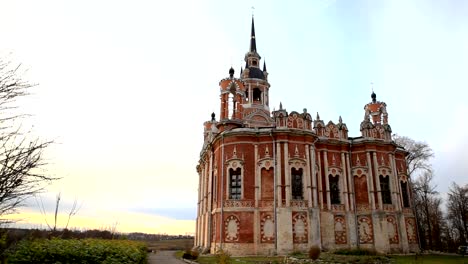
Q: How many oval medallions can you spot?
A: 7